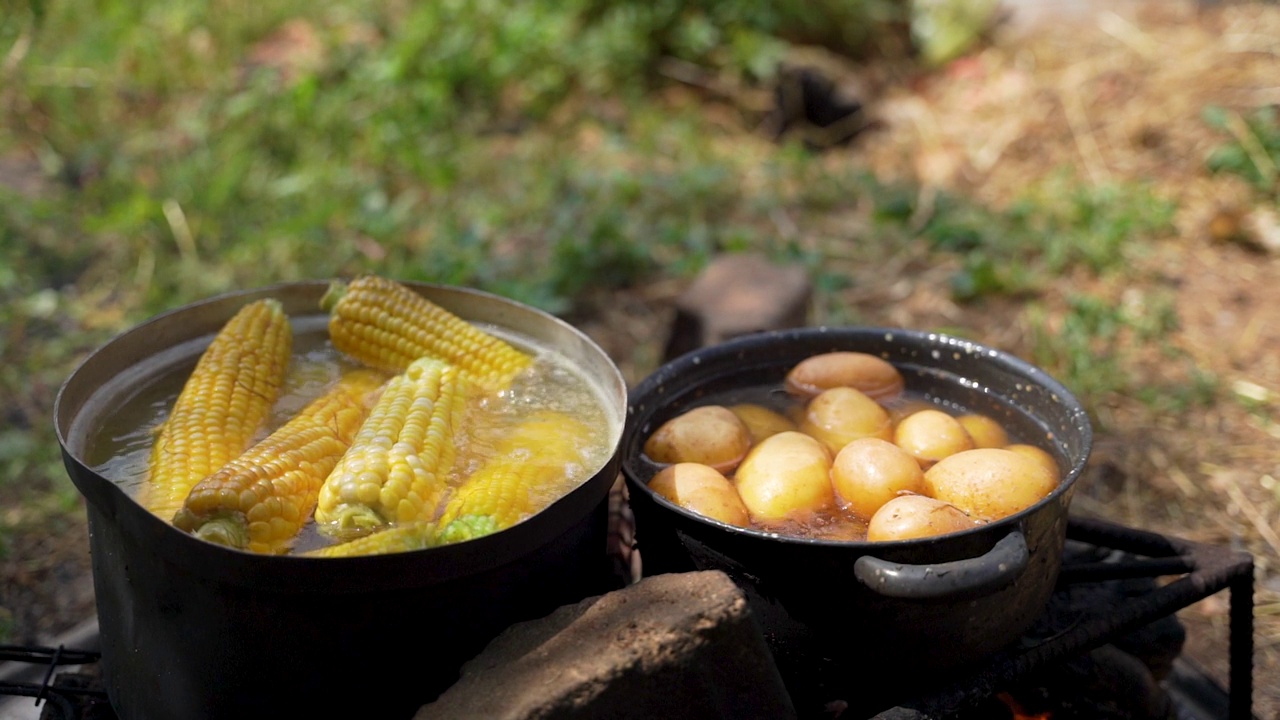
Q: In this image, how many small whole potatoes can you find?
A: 12